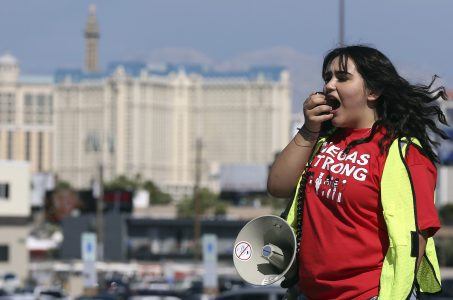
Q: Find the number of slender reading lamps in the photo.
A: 0